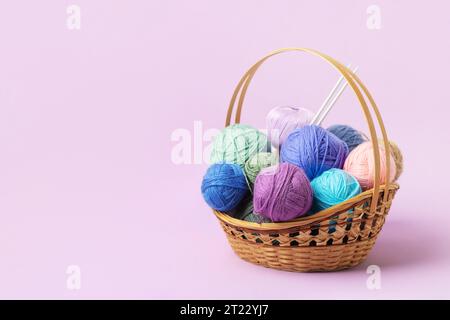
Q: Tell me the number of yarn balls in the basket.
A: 11